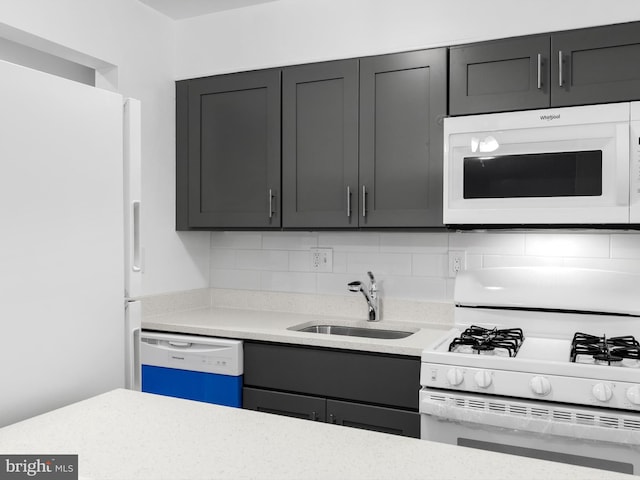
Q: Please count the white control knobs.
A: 5